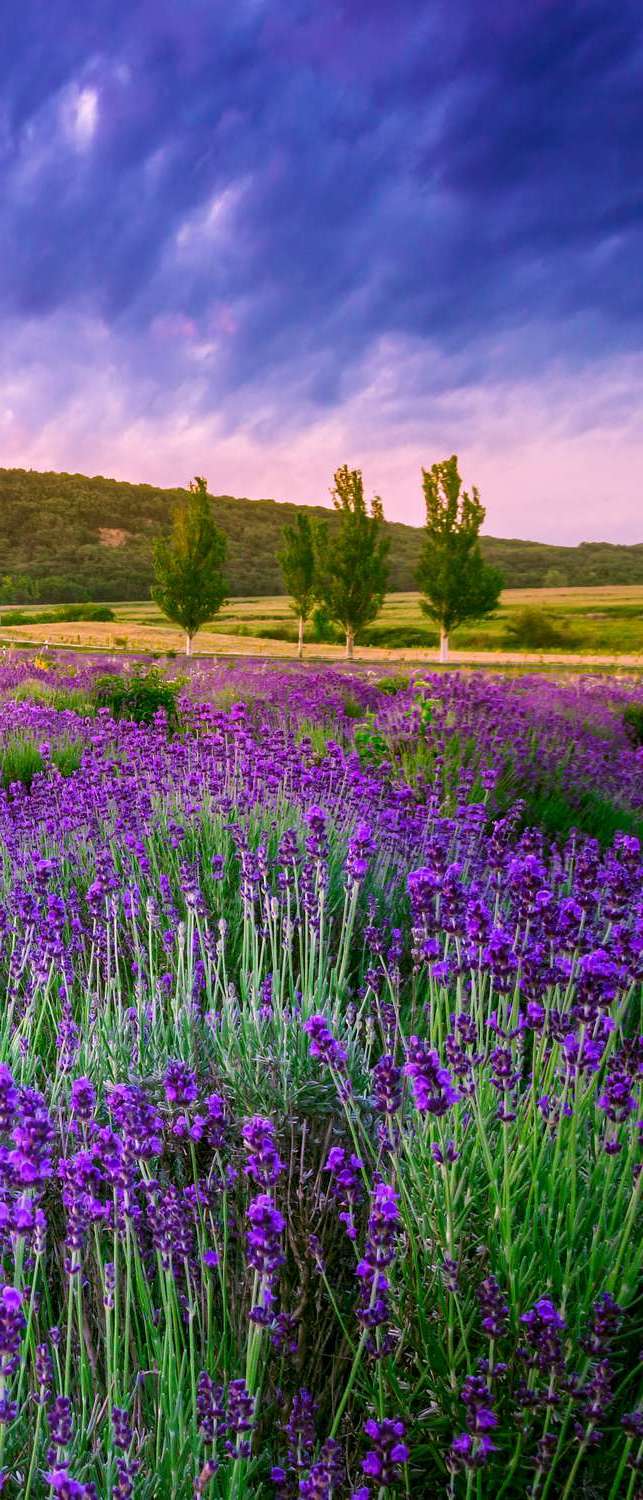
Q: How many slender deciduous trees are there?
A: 4